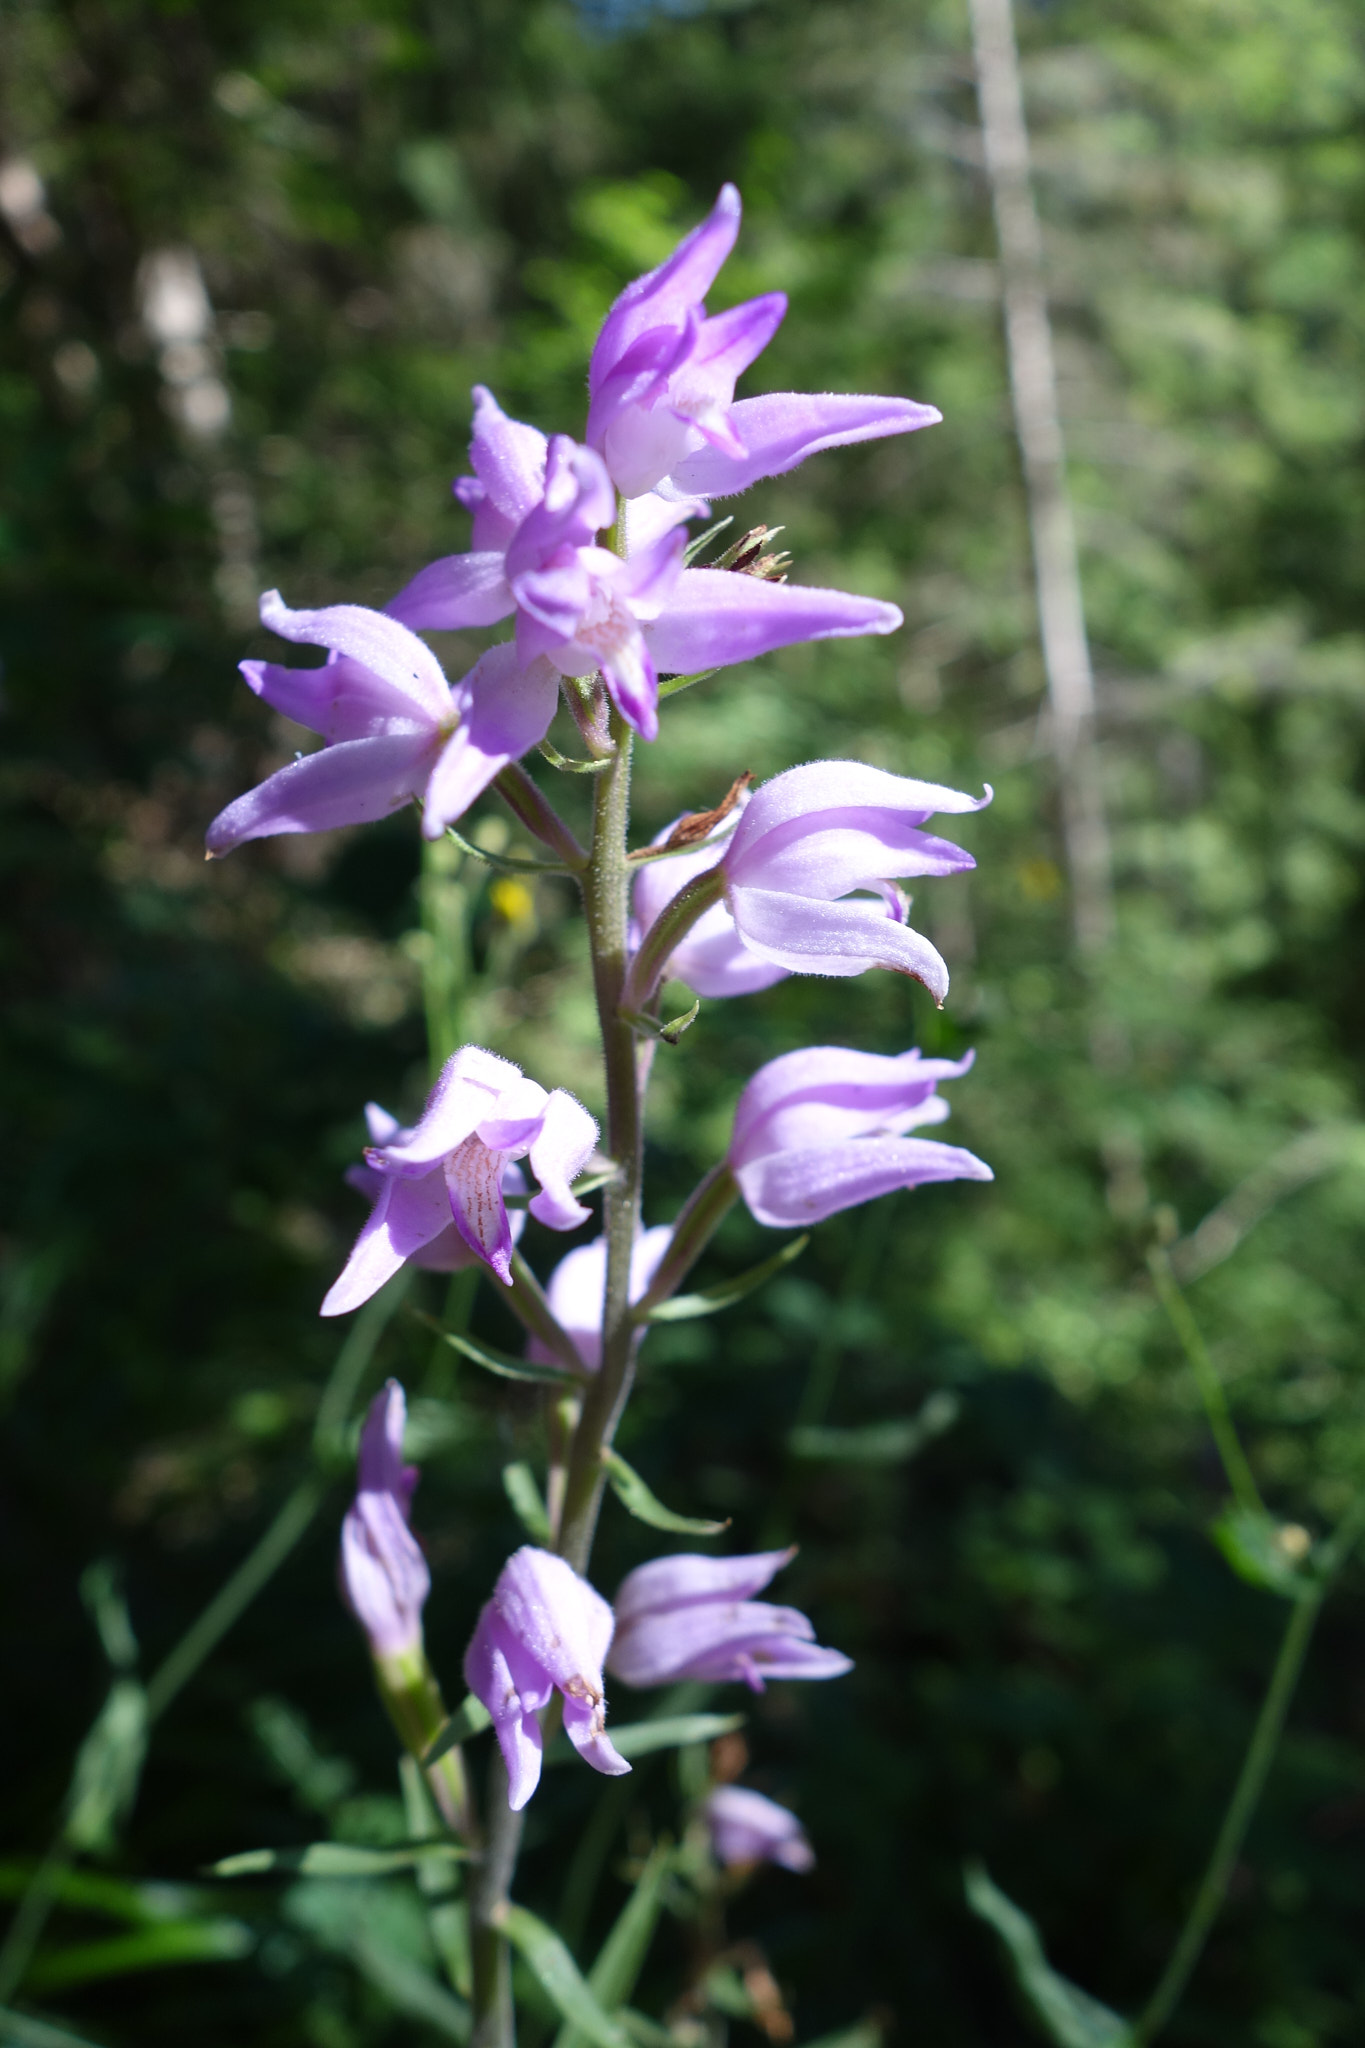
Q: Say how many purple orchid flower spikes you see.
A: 1